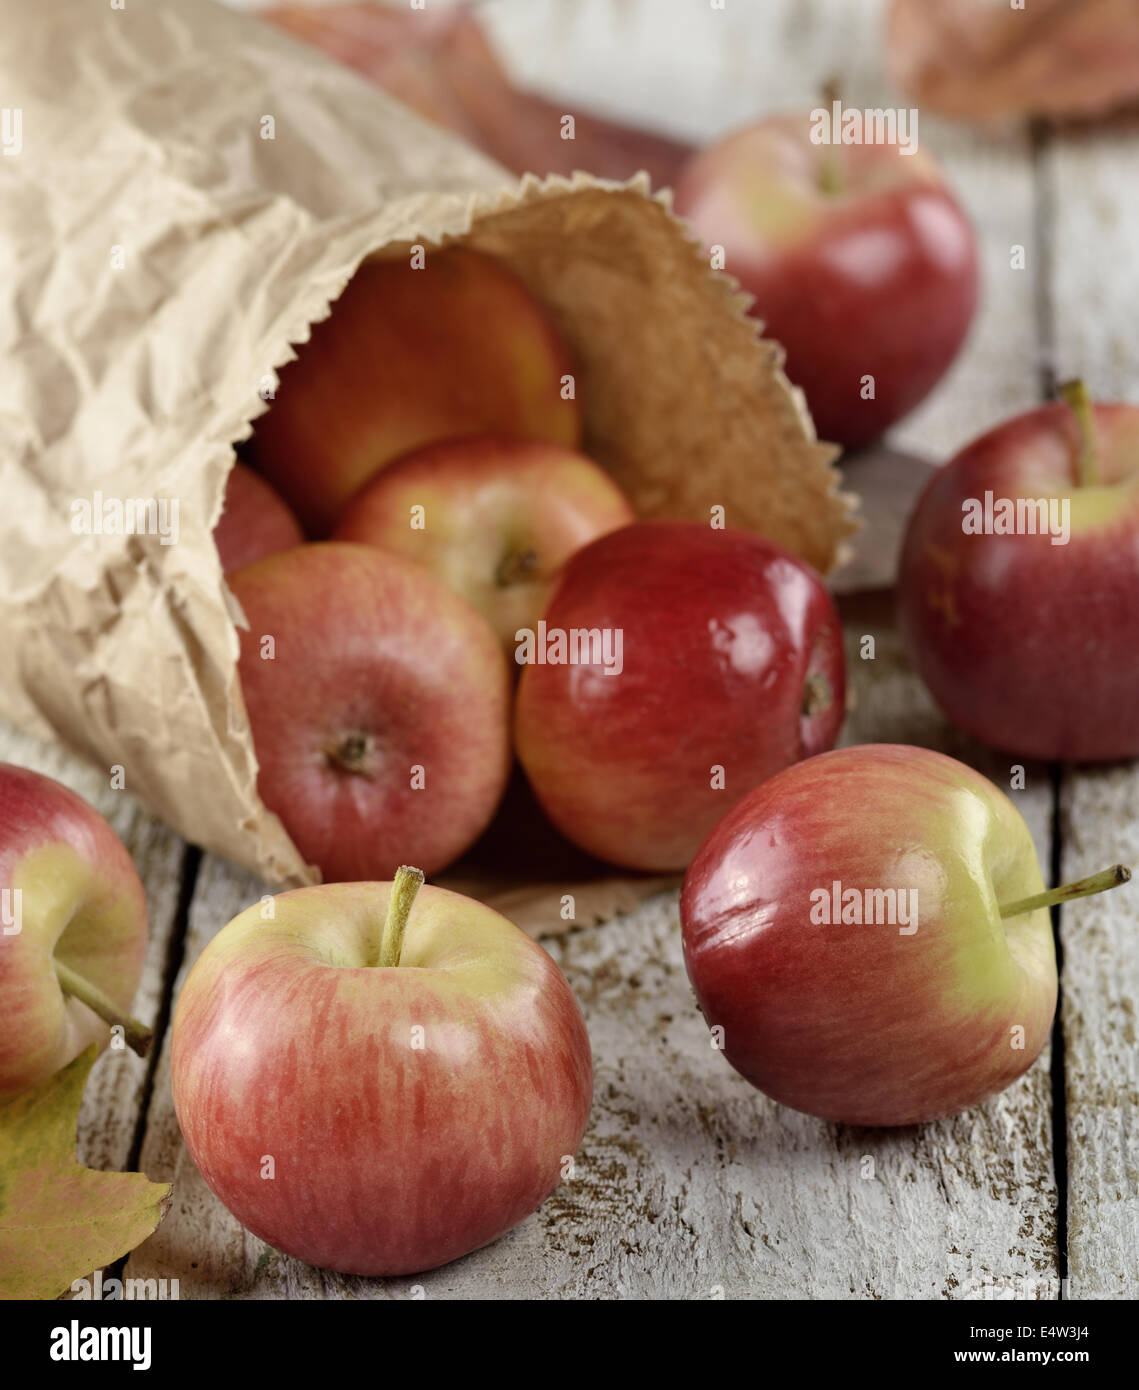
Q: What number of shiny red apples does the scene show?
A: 10